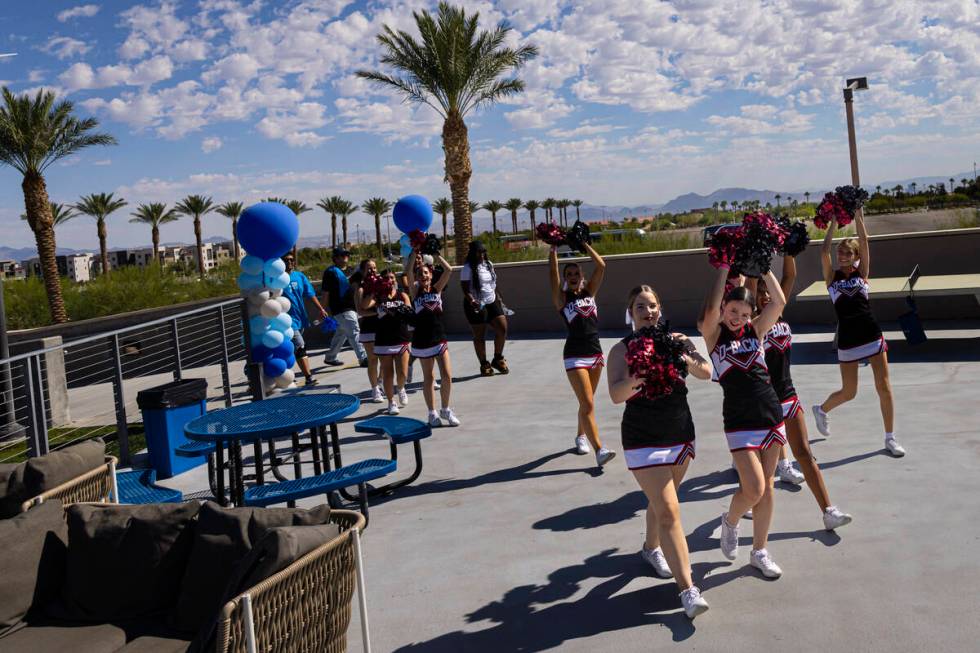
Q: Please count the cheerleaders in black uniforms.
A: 8